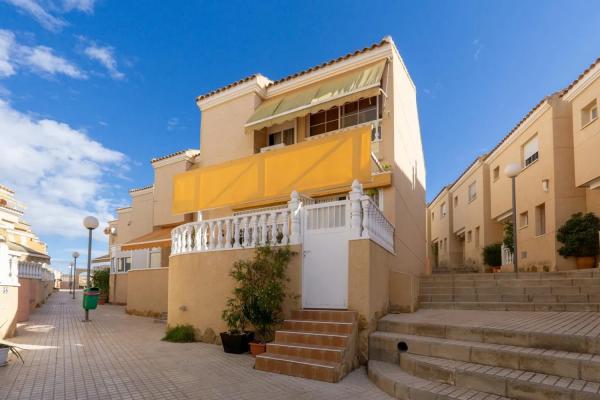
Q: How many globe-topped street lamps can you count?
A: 4